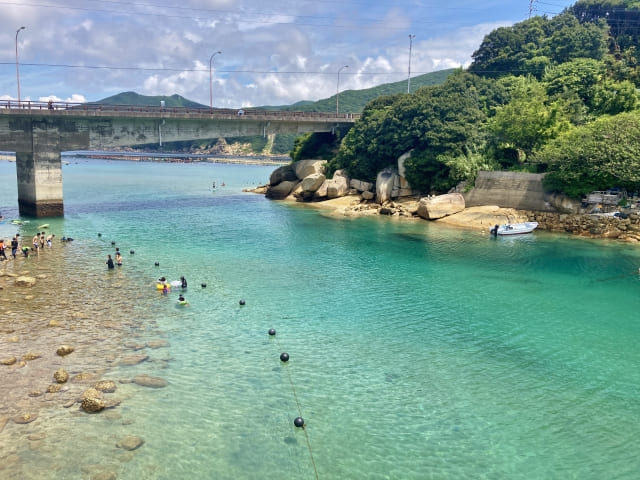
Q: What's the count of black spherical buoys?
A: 9